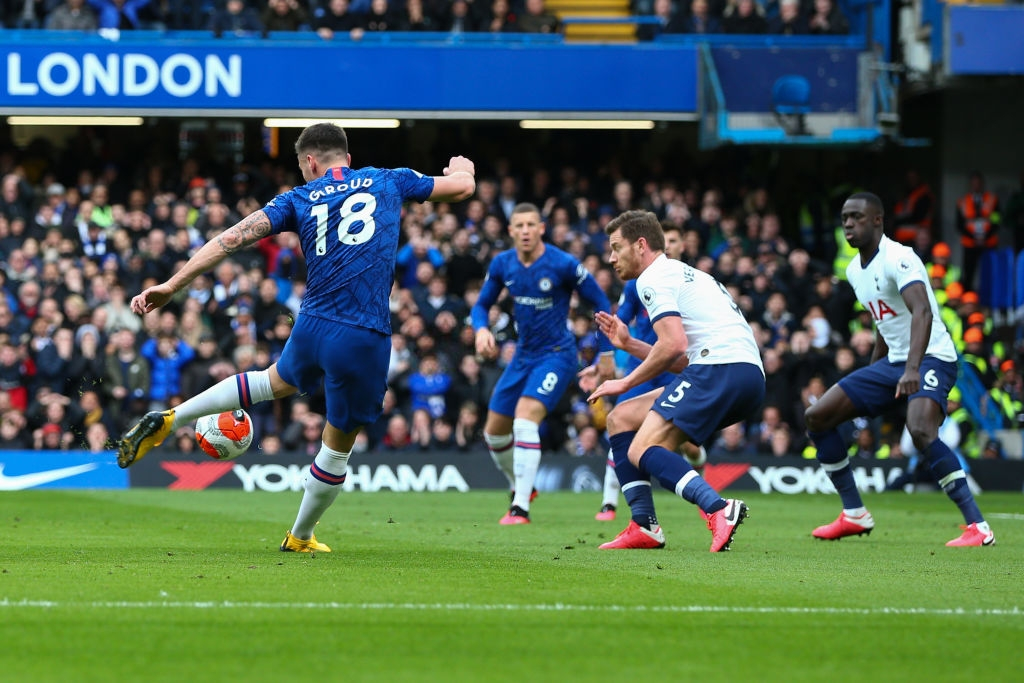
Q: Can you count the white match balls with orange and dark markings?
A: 1